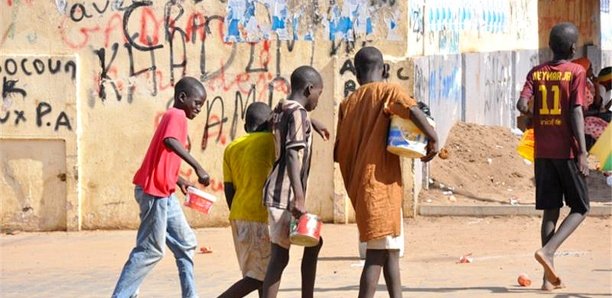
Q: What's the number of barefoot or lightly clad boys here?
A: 5